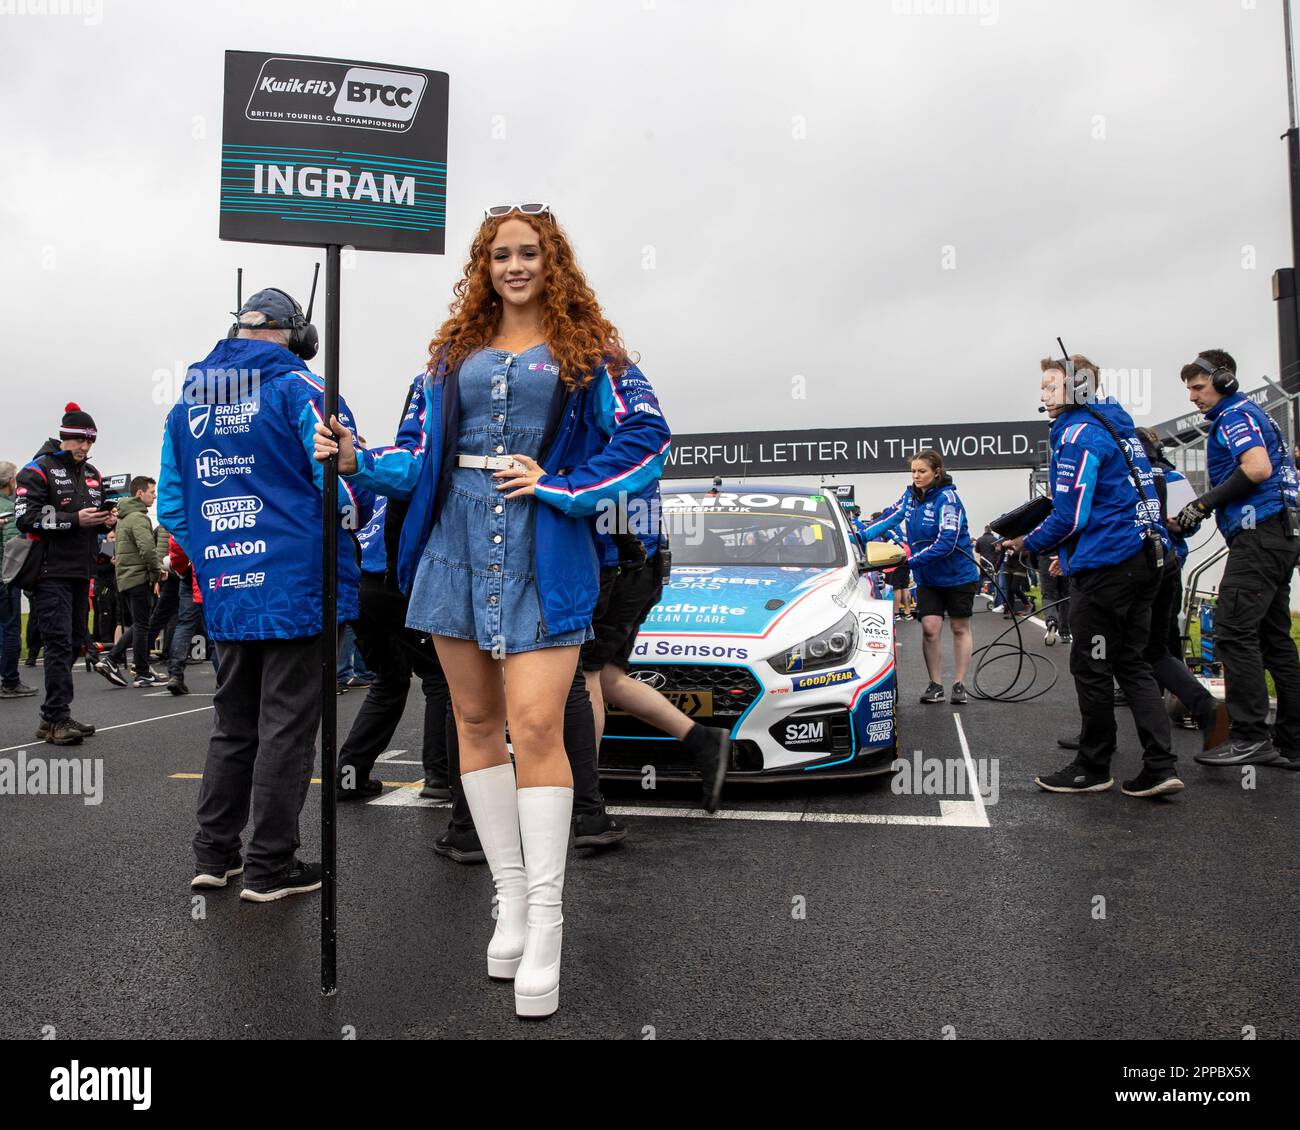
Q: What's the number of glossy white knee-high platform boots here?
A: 2